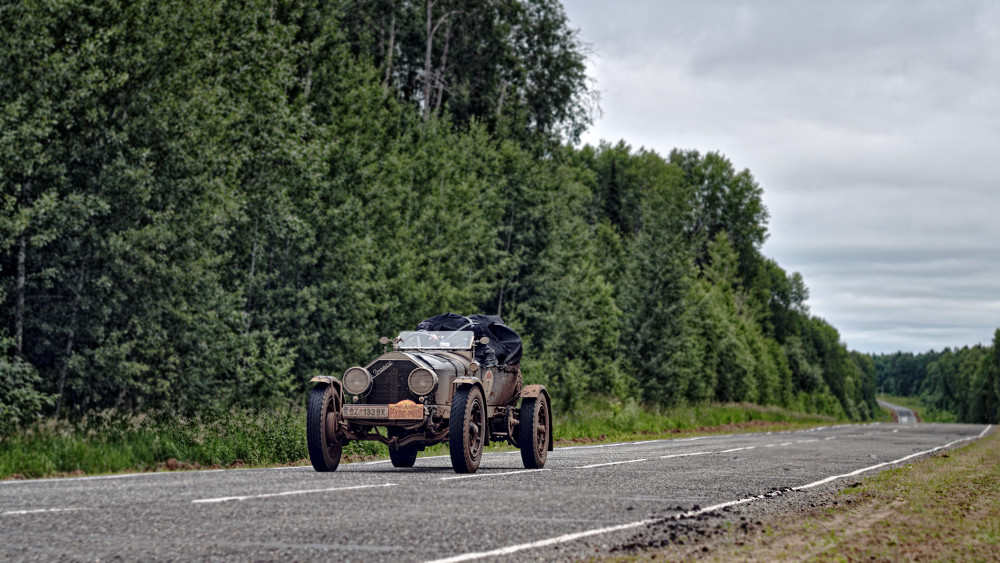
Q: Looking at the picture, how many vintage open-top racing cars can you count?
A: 1